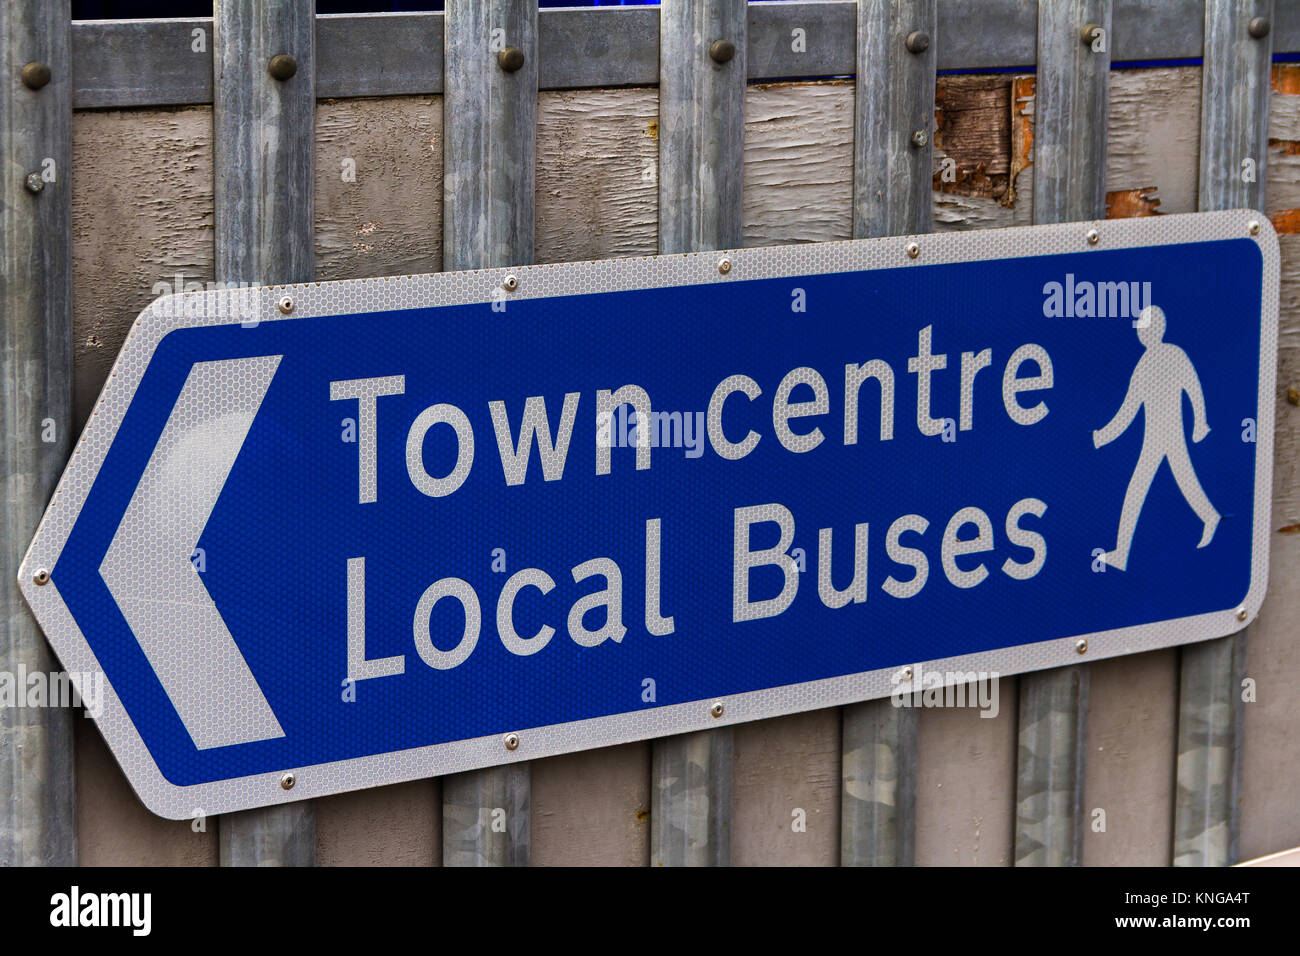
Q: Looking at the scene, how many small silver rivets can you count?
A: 13